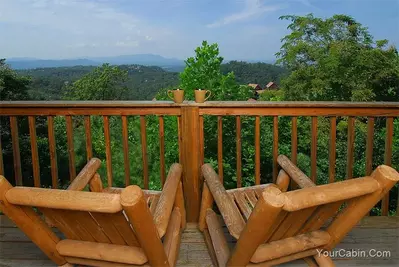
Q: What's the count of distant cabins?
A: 2